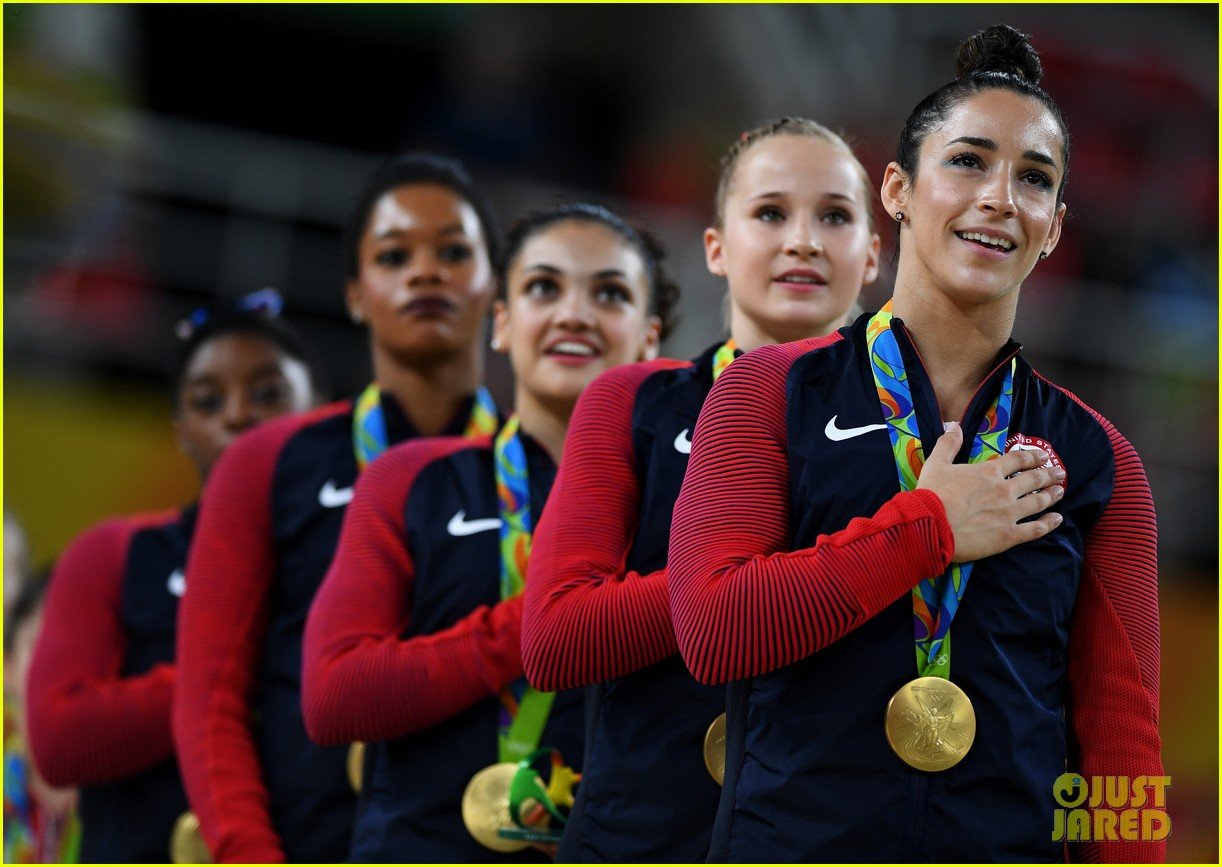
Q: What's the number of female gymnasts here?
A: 5